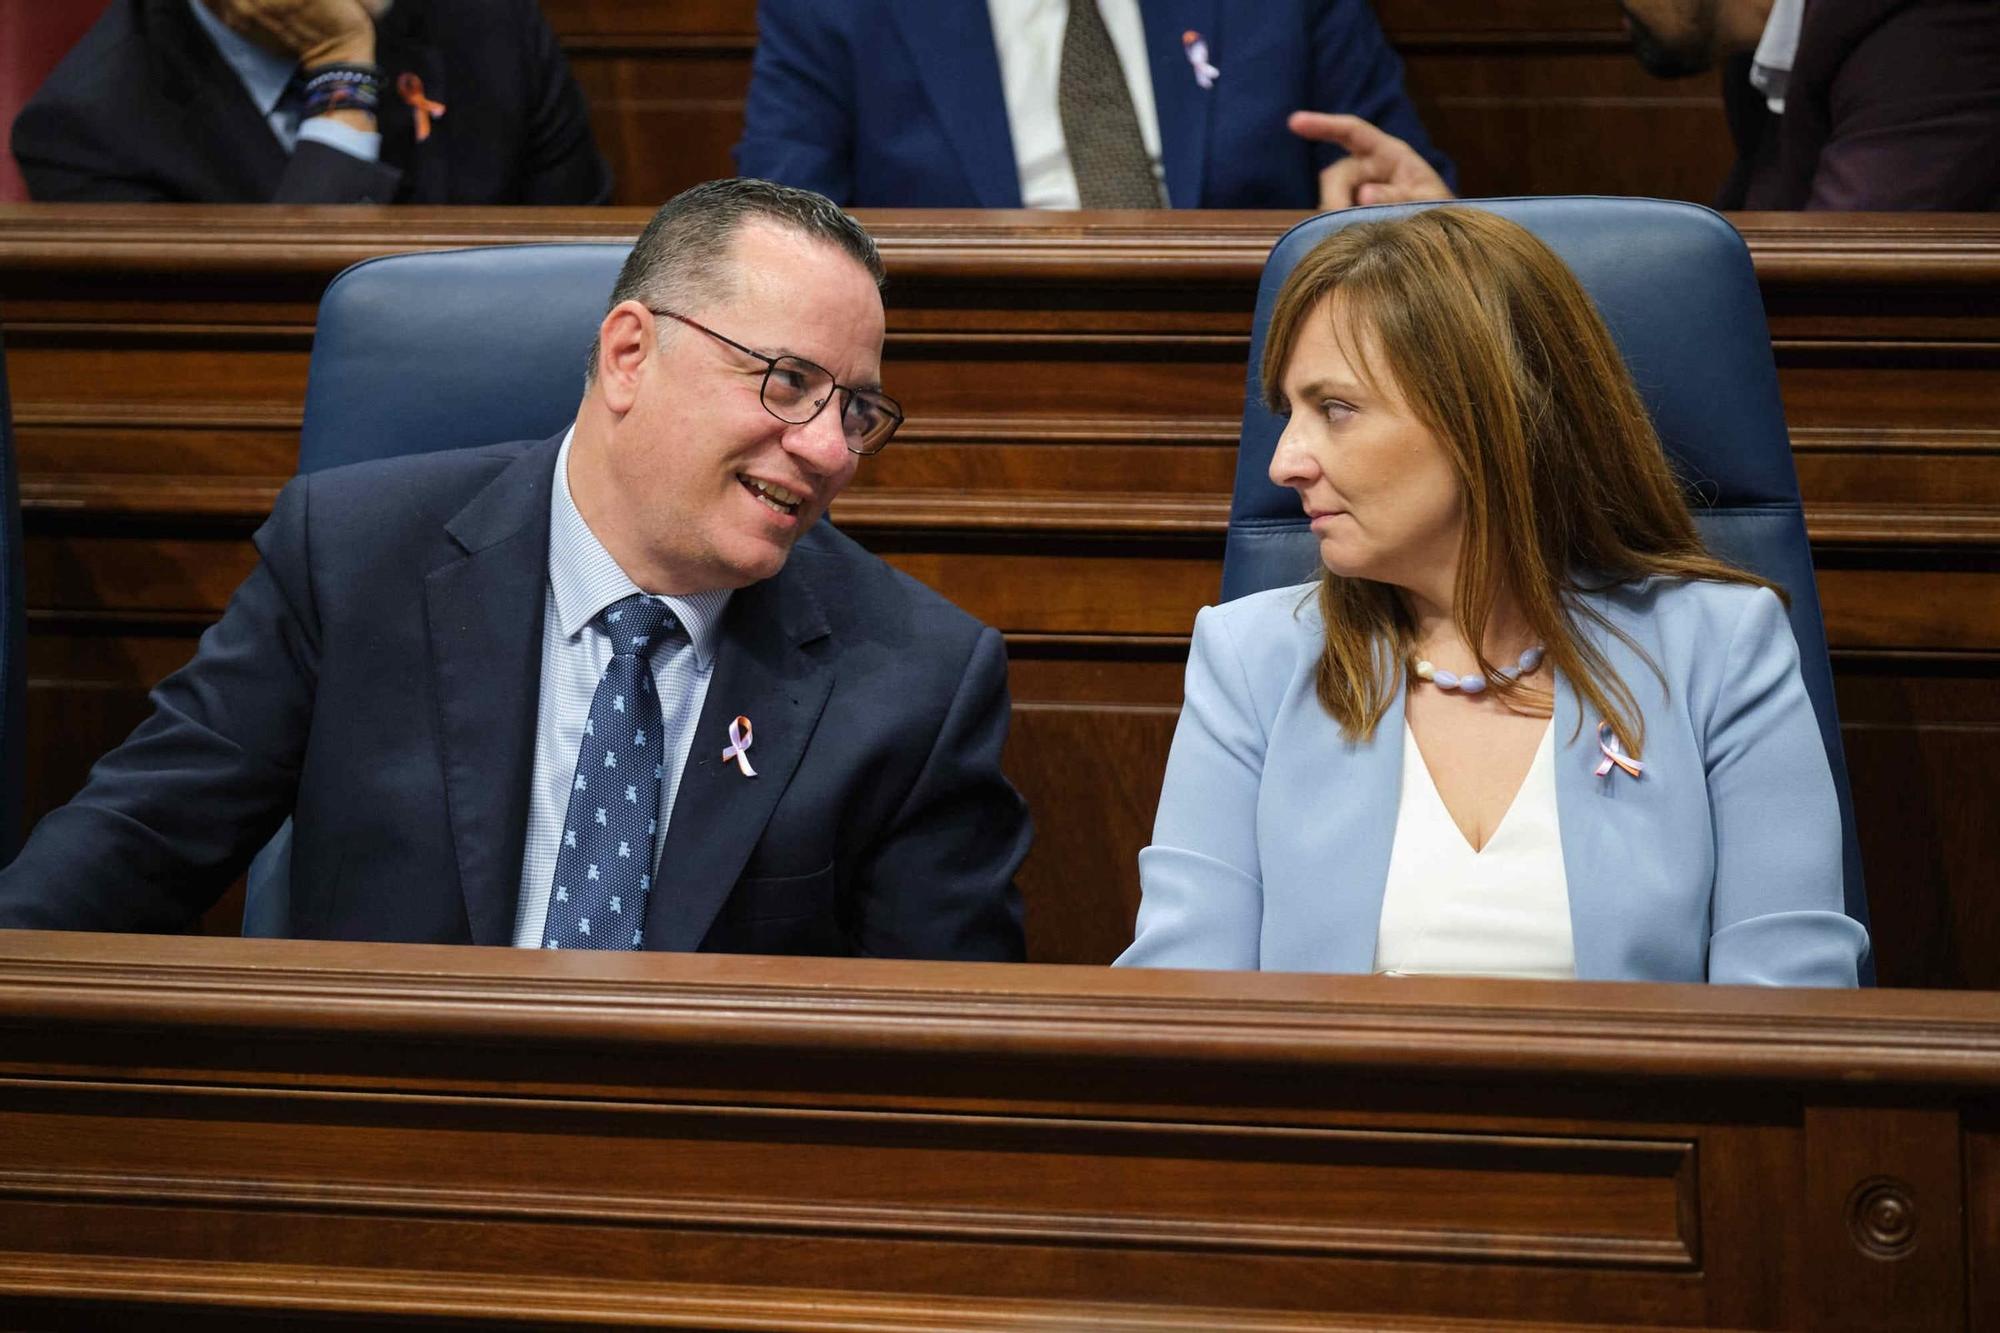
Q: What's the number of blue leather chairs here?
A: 2